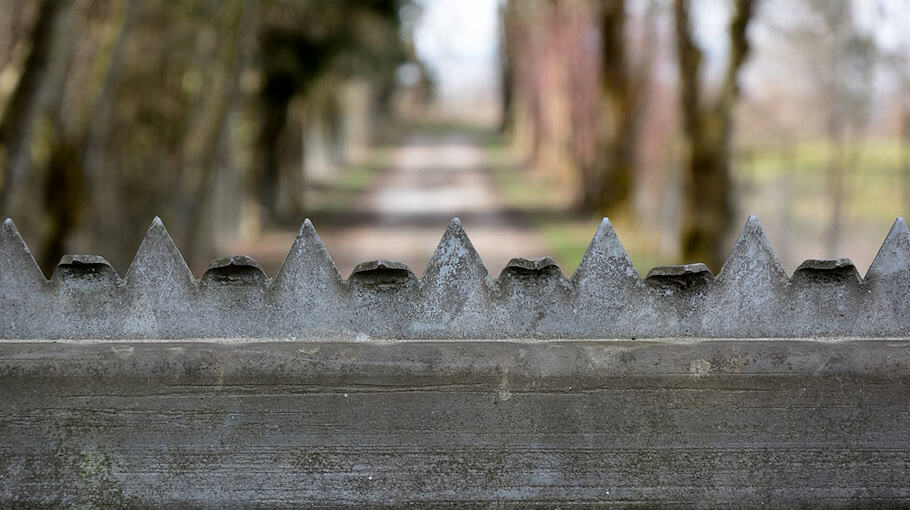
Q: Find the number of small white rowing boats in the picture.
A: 0